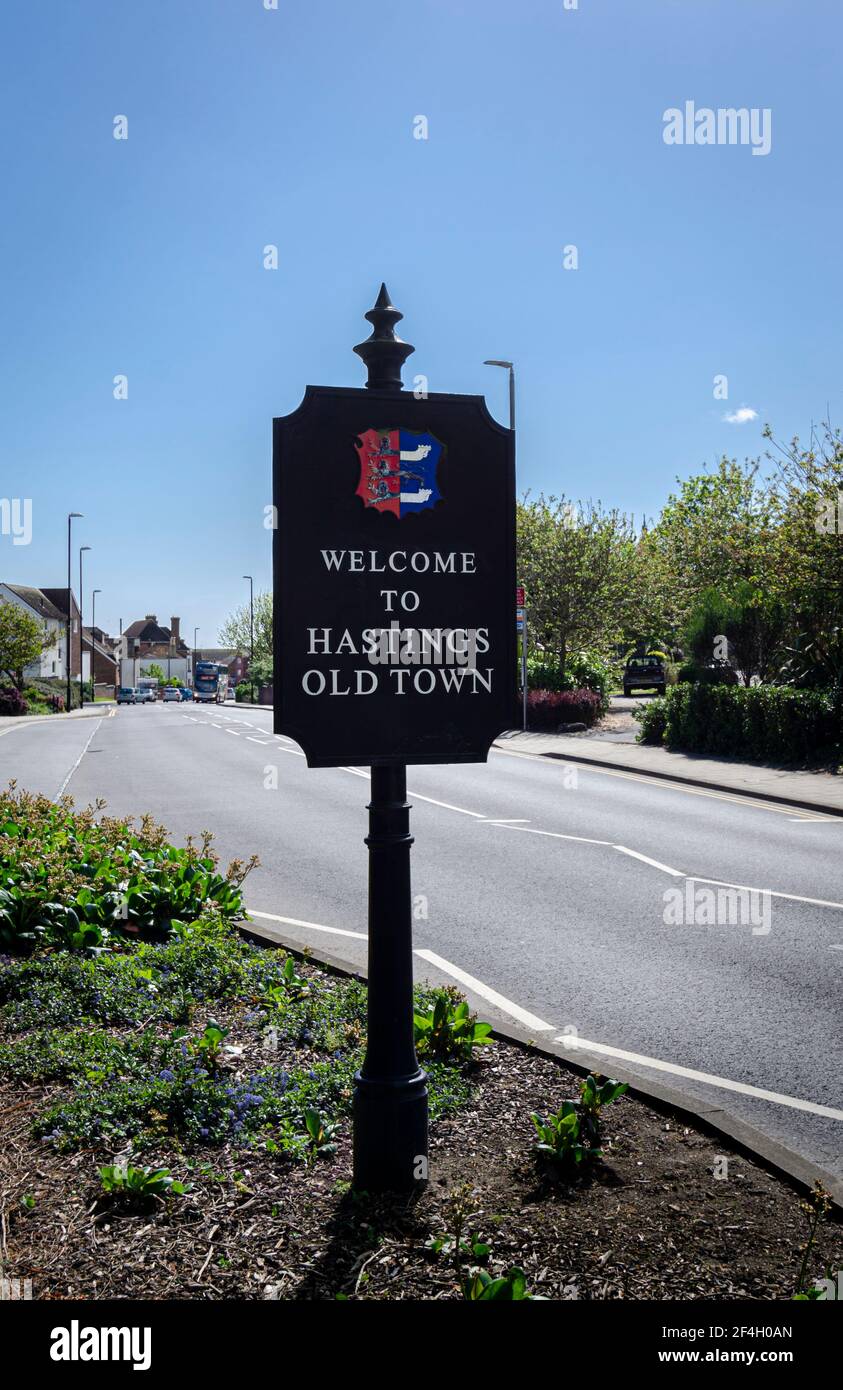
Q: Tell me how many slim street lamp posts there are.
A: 6